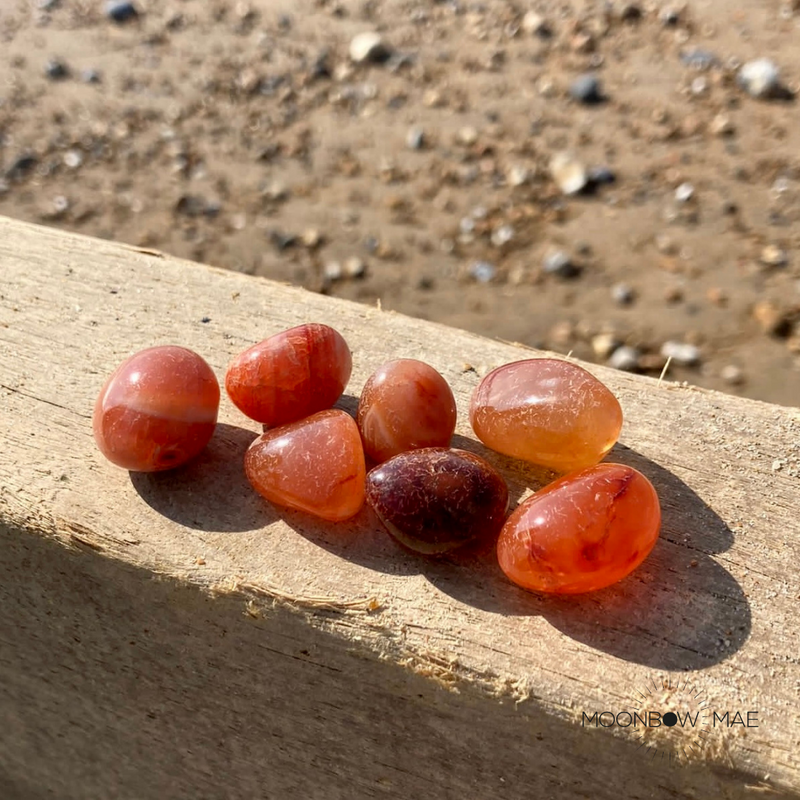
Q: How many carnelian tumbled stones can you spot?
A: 7